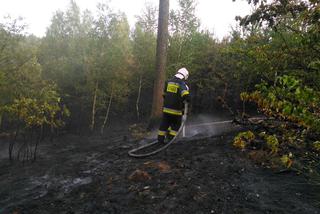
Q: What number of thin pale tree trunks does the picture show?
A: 3